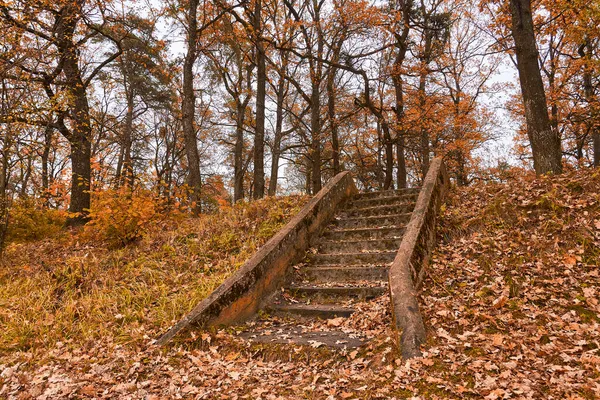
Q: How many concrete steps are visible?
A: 11